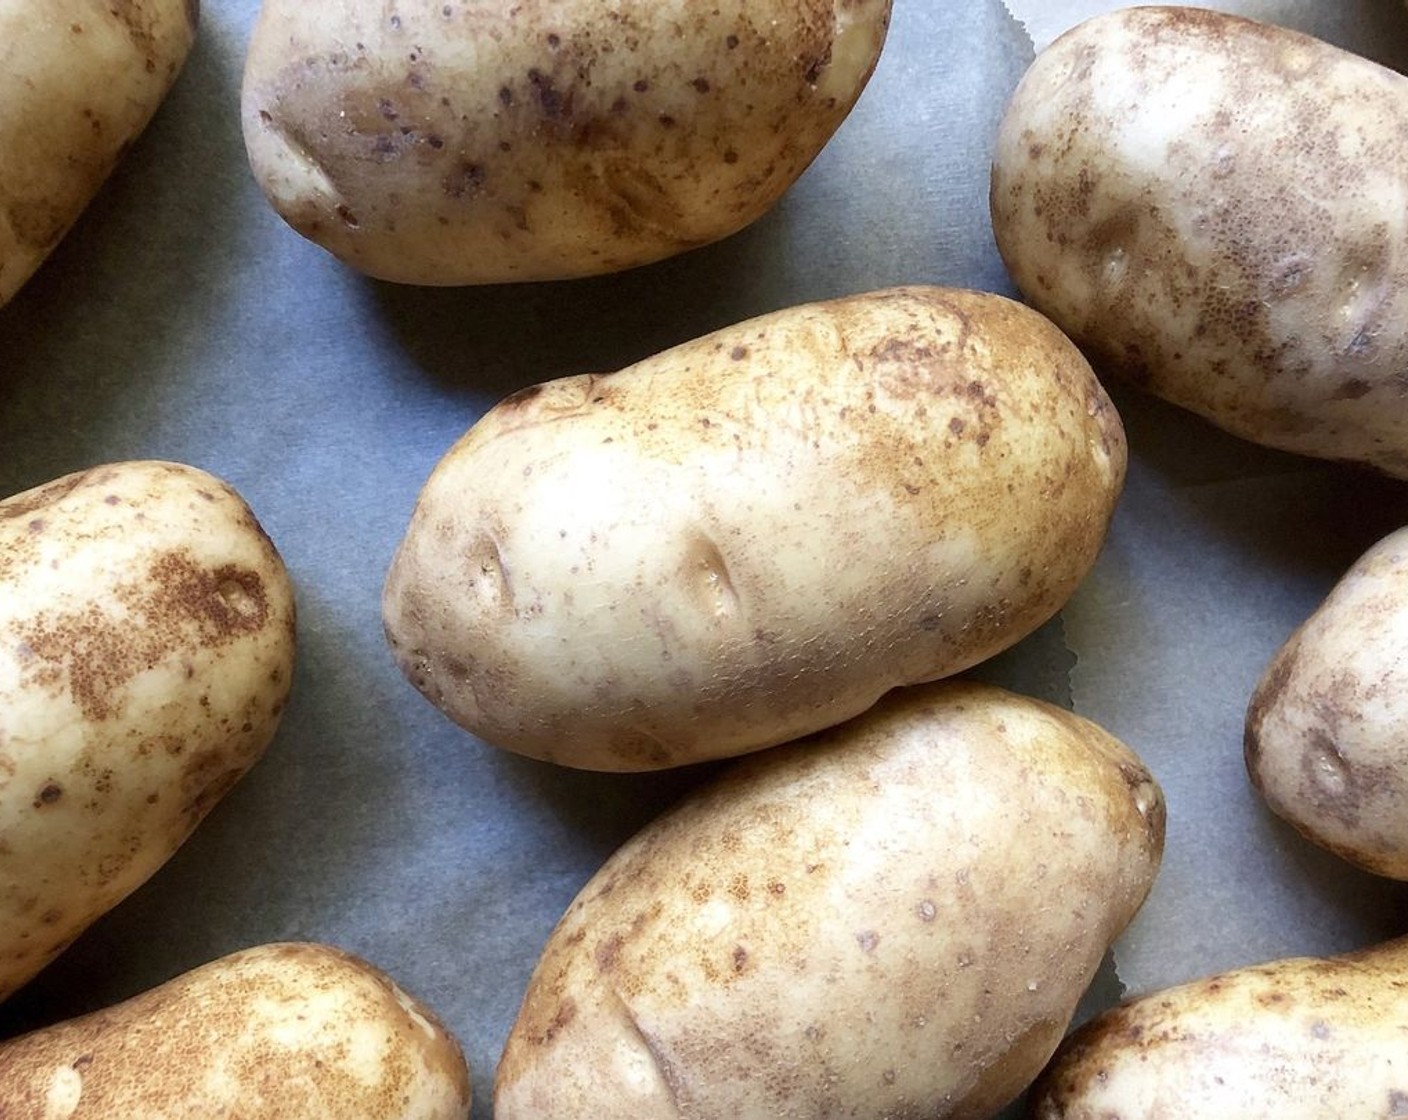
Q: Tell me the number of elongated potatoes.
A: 9